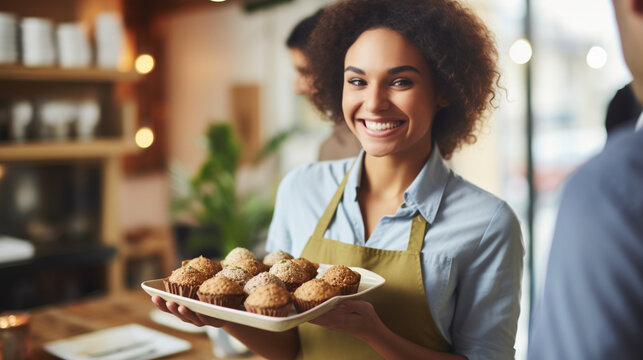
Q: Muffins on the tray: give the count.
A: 13